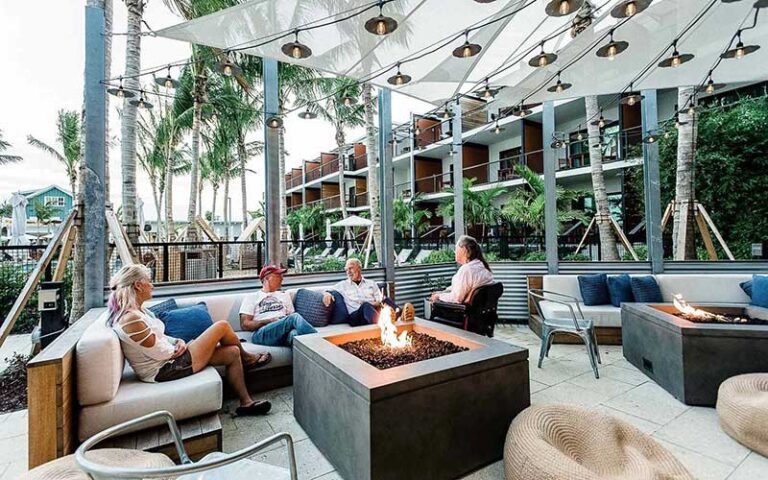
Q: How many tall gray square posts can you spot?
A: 6